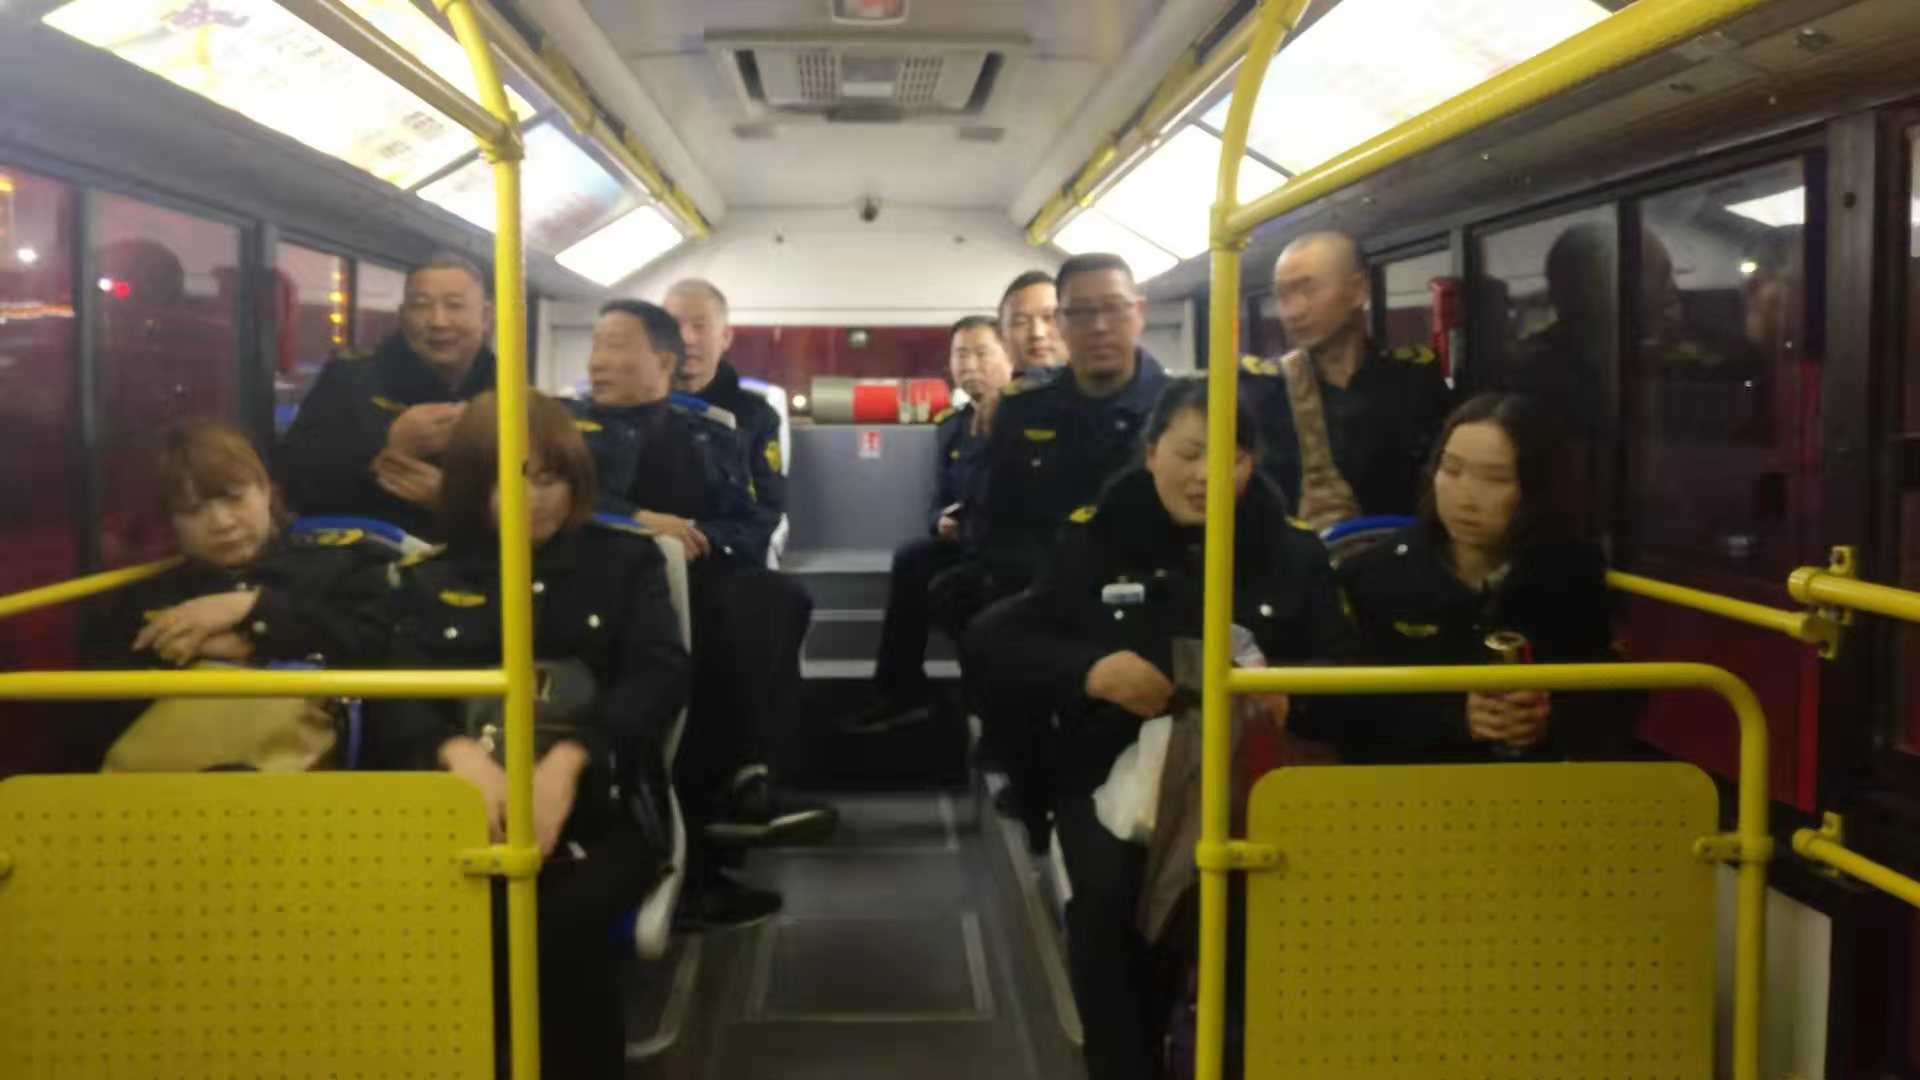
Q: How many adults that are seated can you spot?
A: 11